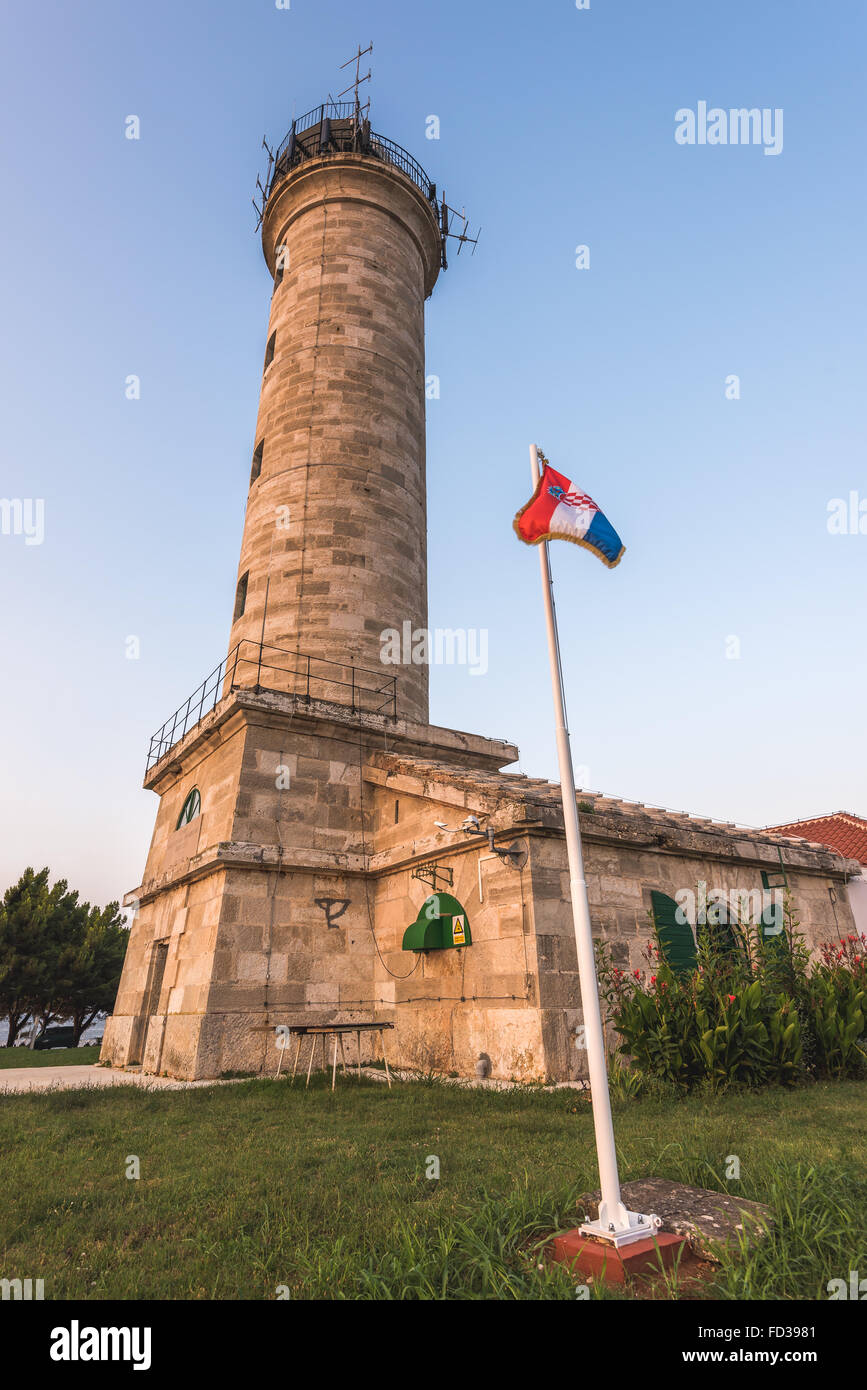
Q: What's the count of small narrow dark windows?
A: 4